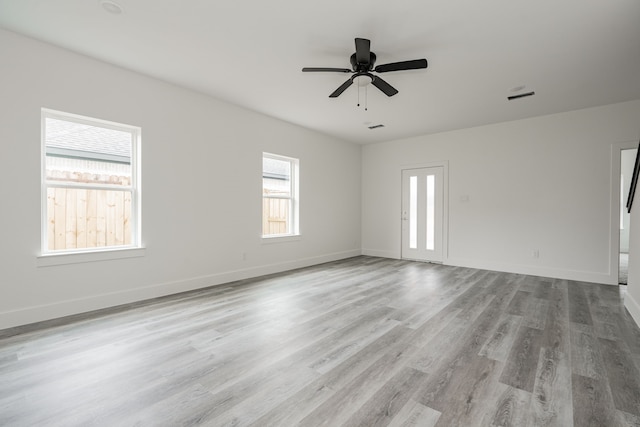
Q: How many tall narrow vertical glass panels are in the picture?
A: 2